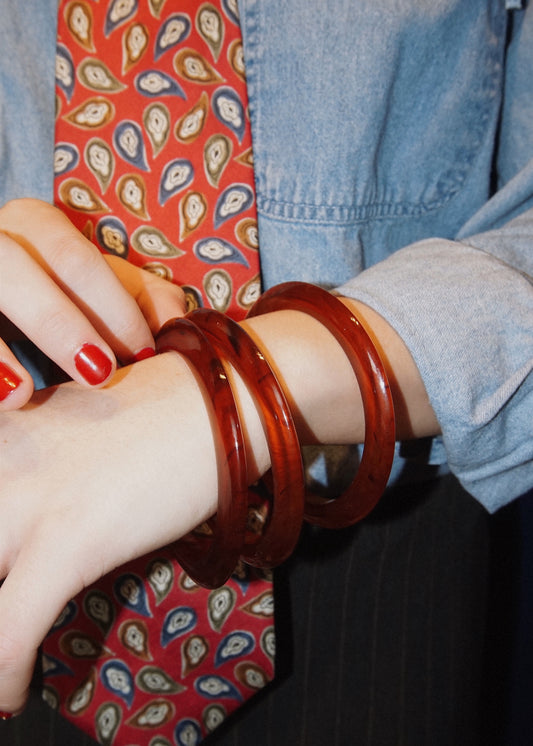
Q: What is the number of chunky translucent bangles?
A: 3